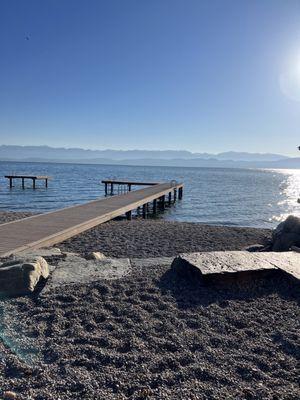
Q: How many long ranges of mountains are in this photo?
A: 1